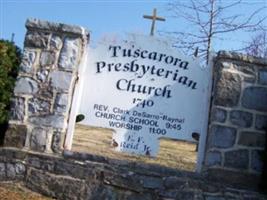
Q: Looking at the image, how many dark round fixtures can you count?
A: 2